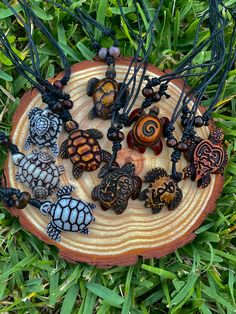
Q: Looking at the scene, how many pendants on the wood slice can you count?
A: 9